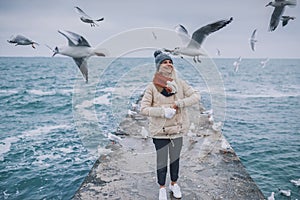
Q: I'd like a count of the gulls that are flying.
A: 11